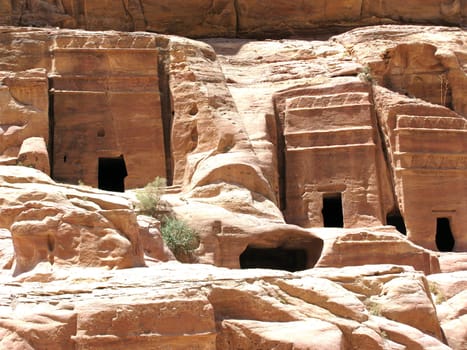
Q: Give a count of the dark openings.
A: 5